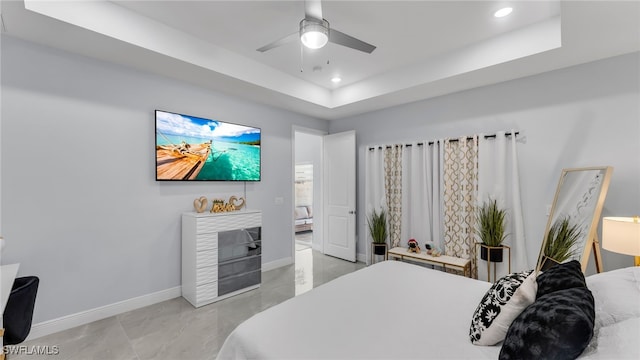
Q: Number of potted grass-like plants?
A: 2